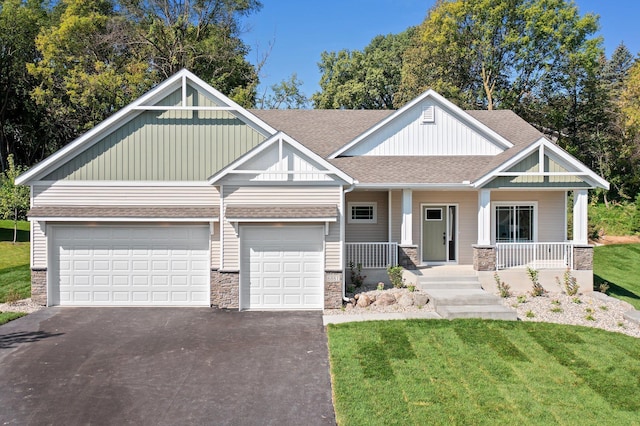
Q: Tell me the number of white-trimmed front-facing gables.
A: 4